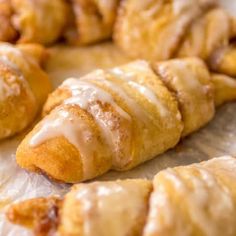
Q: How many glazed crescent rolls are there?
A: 5